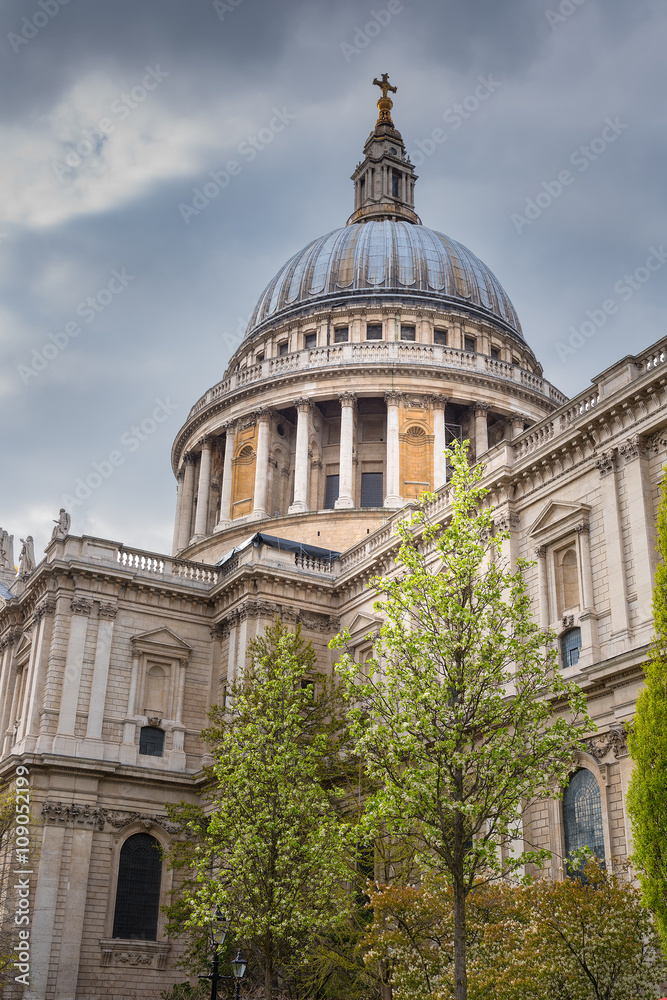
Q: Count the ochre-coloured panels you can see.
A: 2